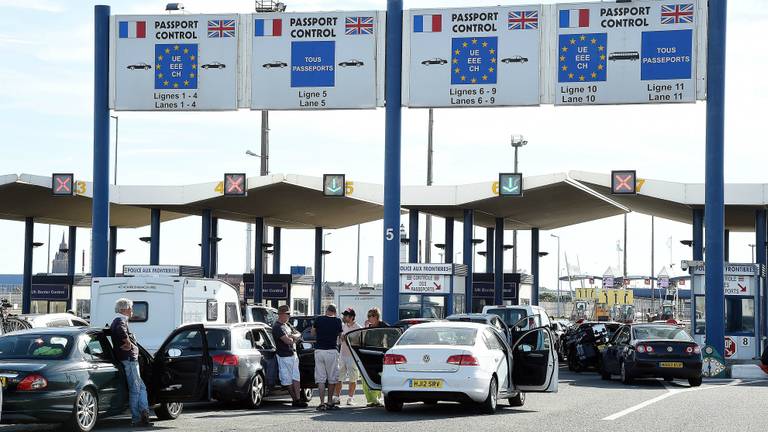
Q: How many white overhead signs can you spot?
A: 4